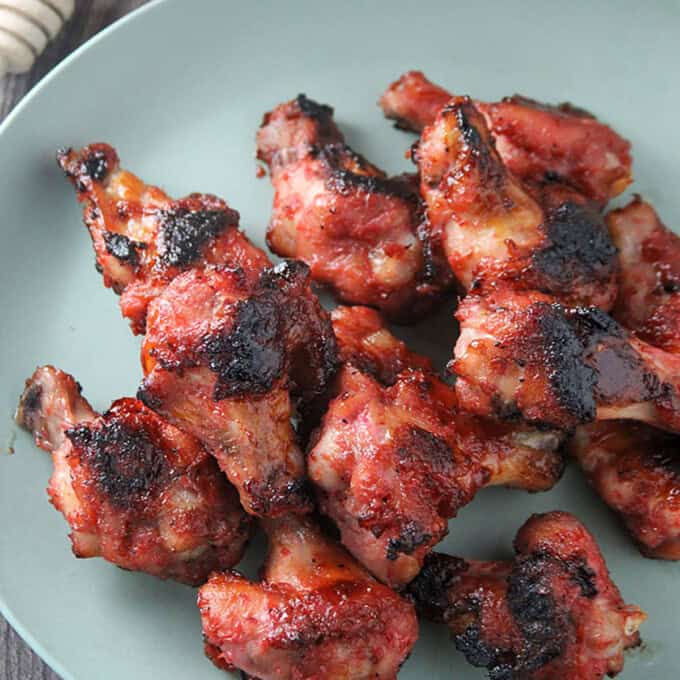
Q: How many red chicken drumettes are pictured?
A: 13